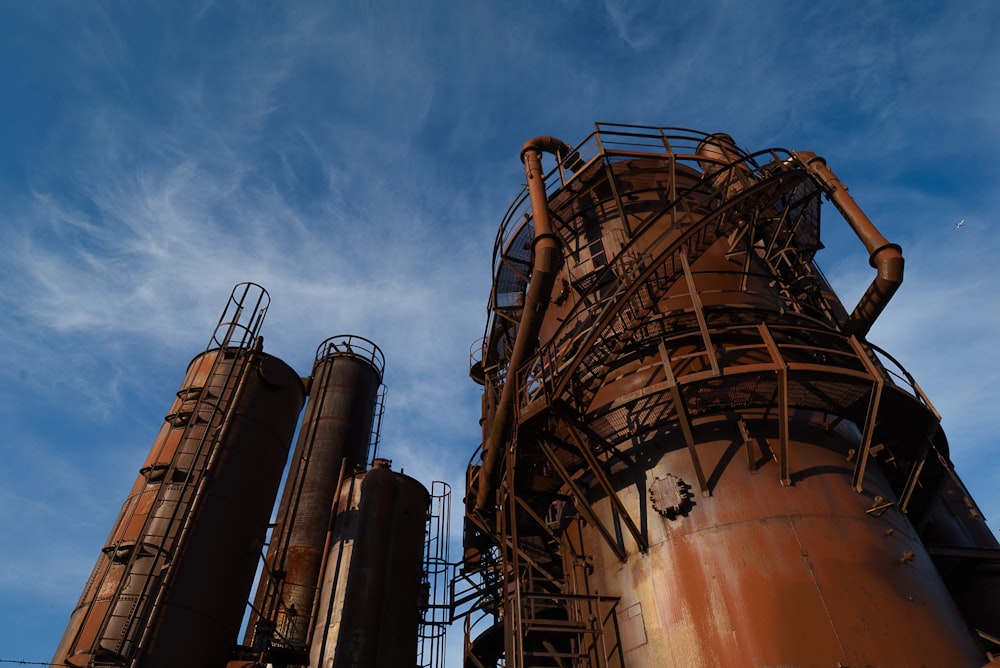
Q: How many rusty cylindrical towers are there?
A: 4